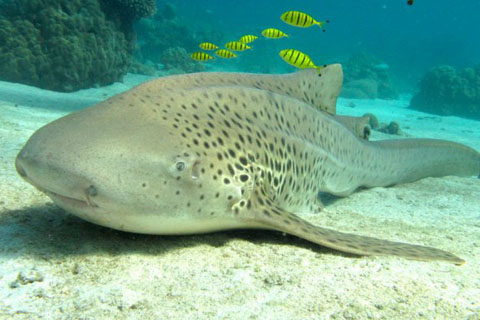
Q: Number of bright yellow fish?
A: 8